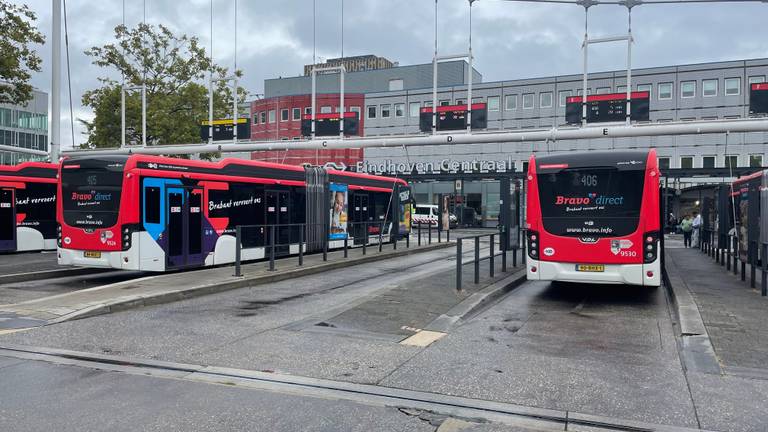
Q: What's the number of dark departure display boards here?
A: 5